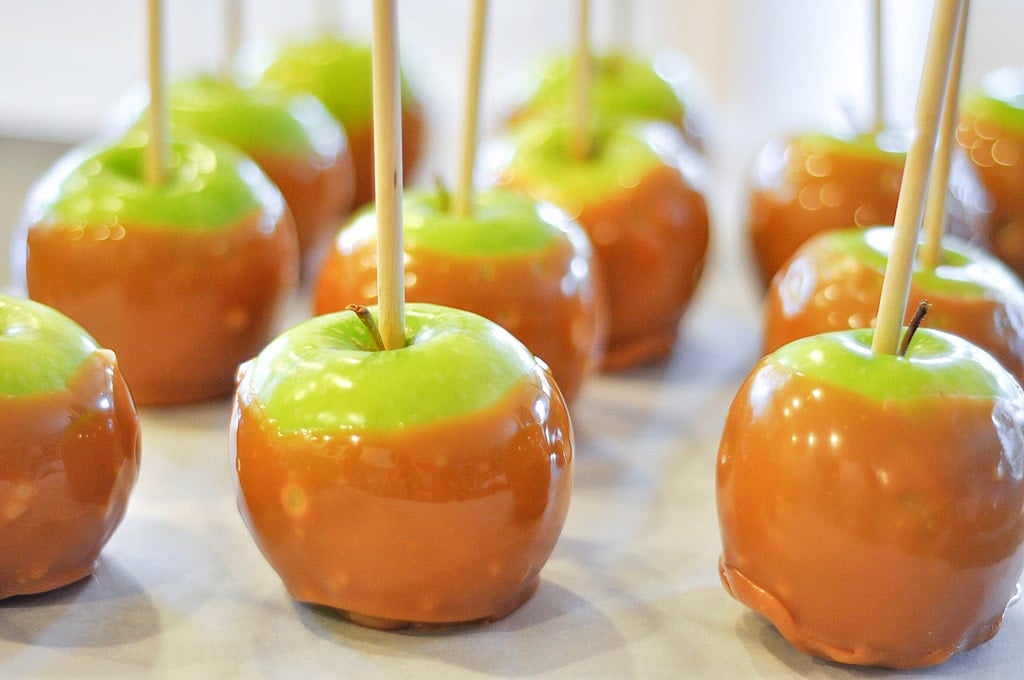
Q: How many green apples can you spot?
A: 12